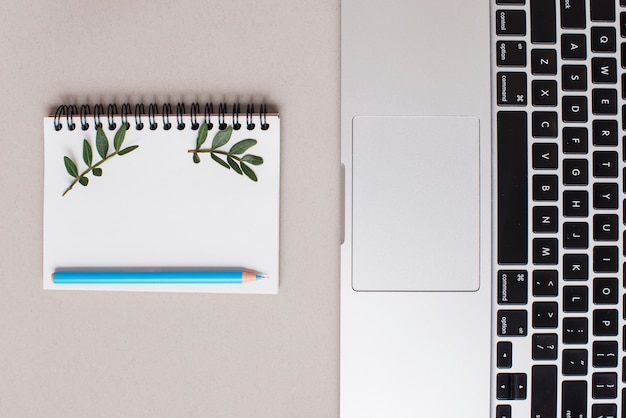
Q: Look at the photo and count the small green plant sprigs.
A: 2